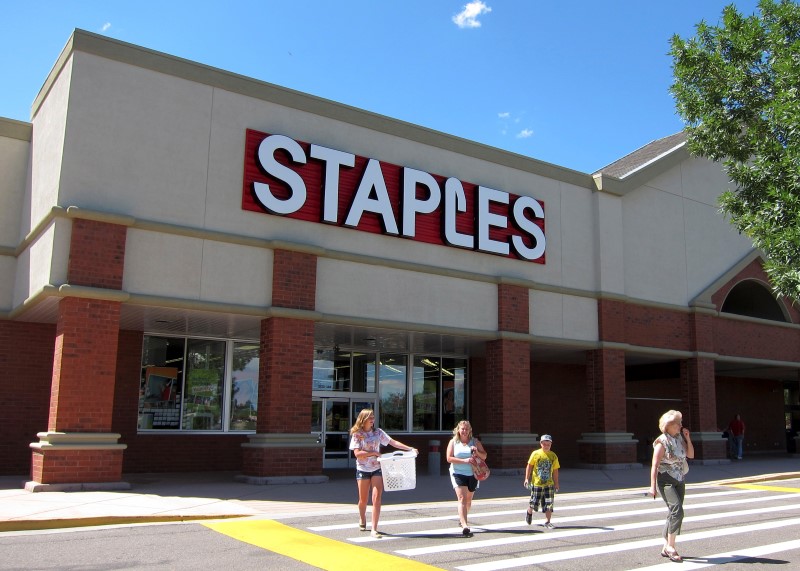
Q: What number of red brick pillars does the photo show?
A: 5